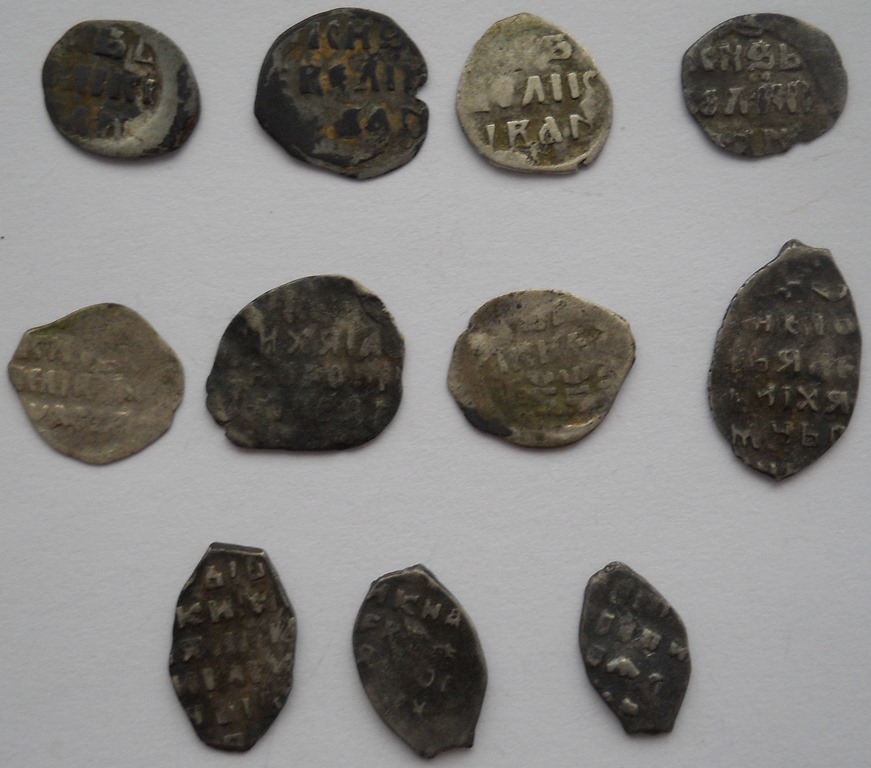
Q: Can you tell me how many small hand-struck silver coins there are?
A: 11